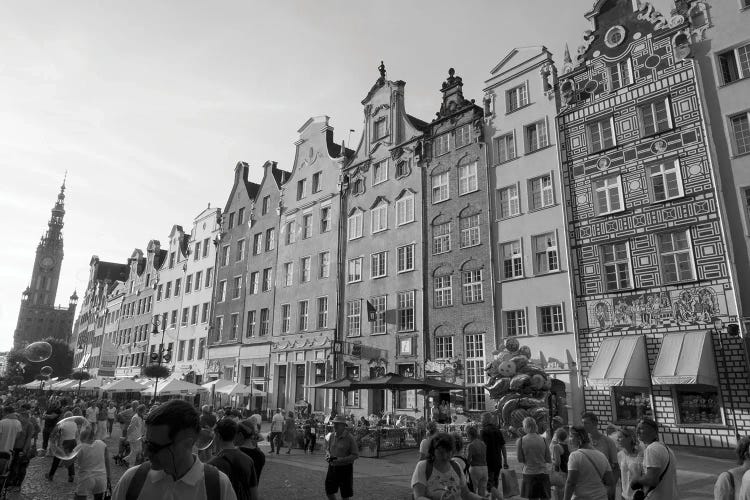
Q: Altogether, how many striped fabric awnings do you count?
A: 2